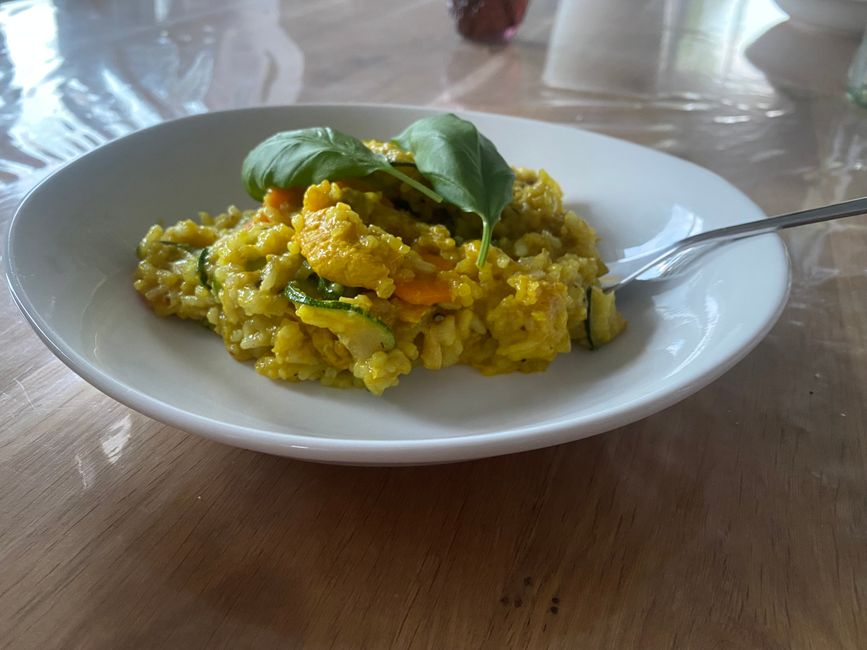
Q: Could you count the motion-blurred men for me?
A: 0